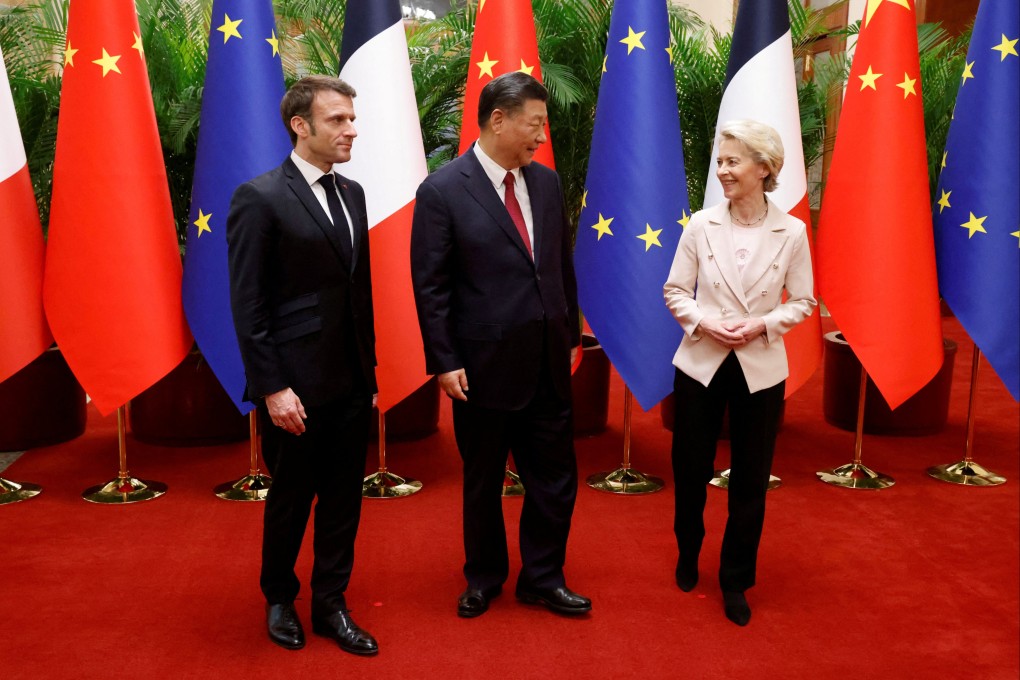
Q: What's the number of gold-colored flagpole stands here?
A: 9